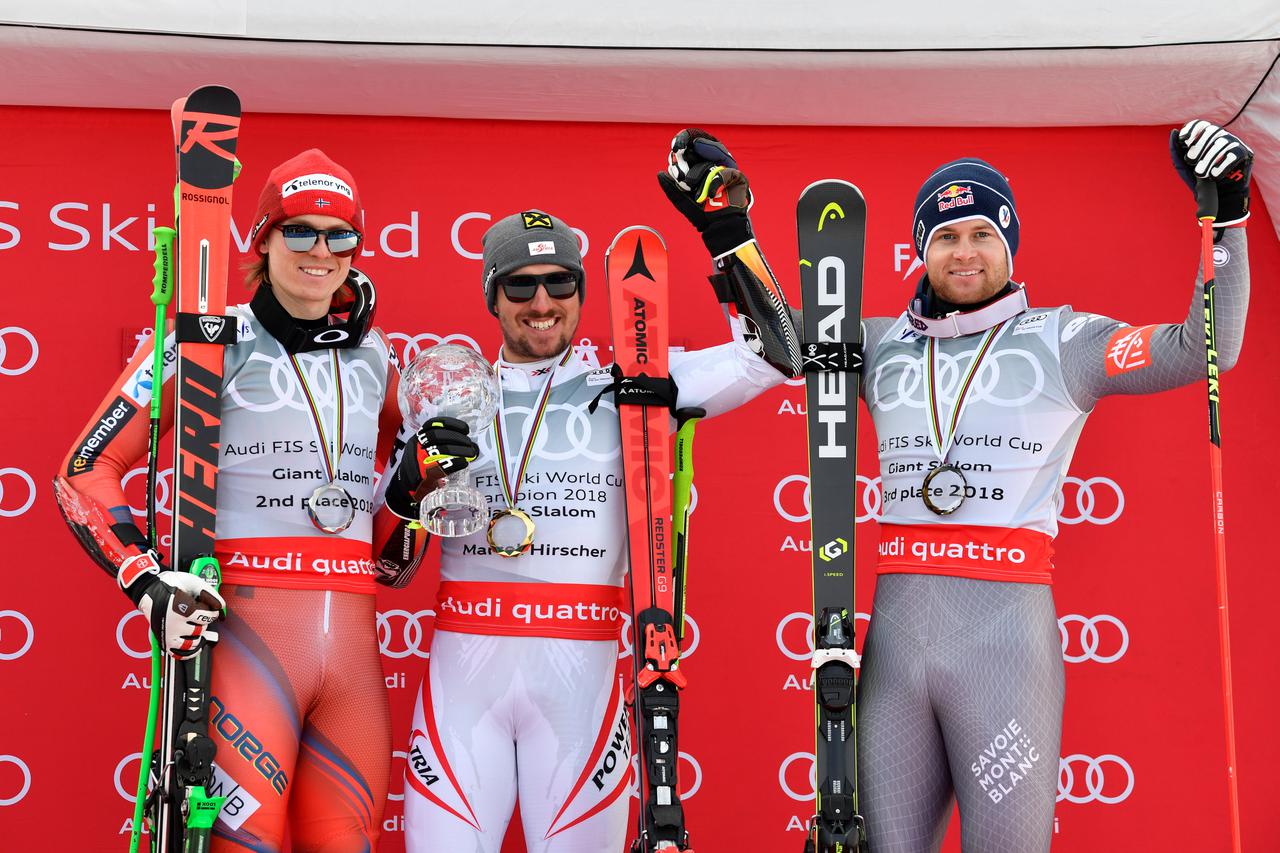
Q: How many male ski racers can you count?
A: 3